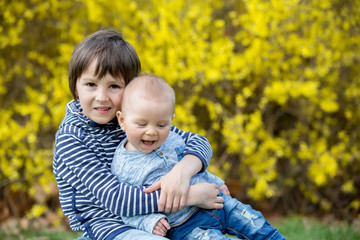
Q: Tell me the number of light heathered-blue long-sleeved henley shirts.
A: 1